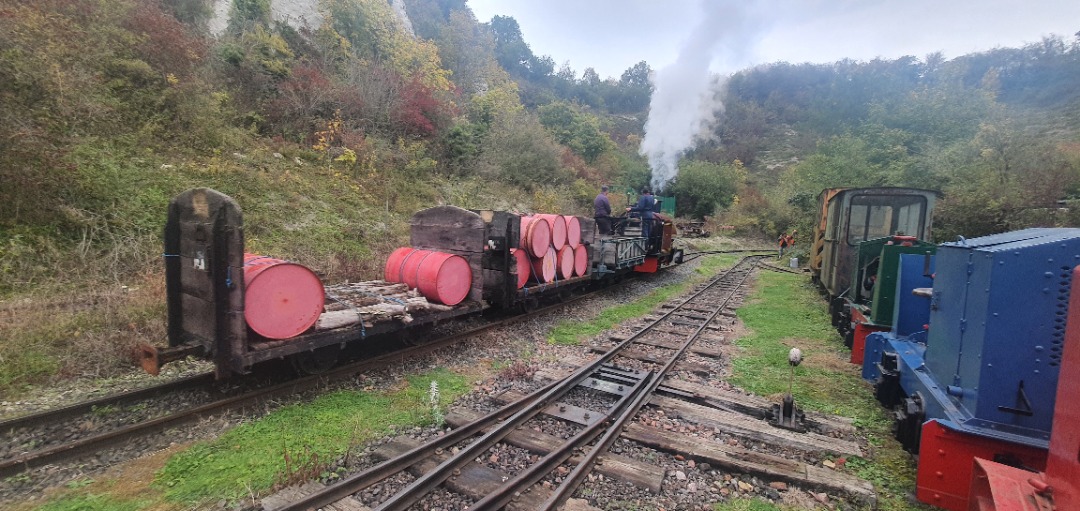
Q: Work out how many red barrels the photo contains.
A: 9